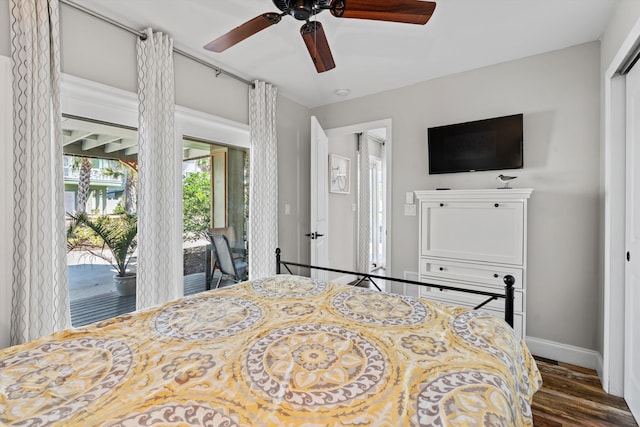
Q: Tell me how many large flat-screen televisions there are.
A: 1